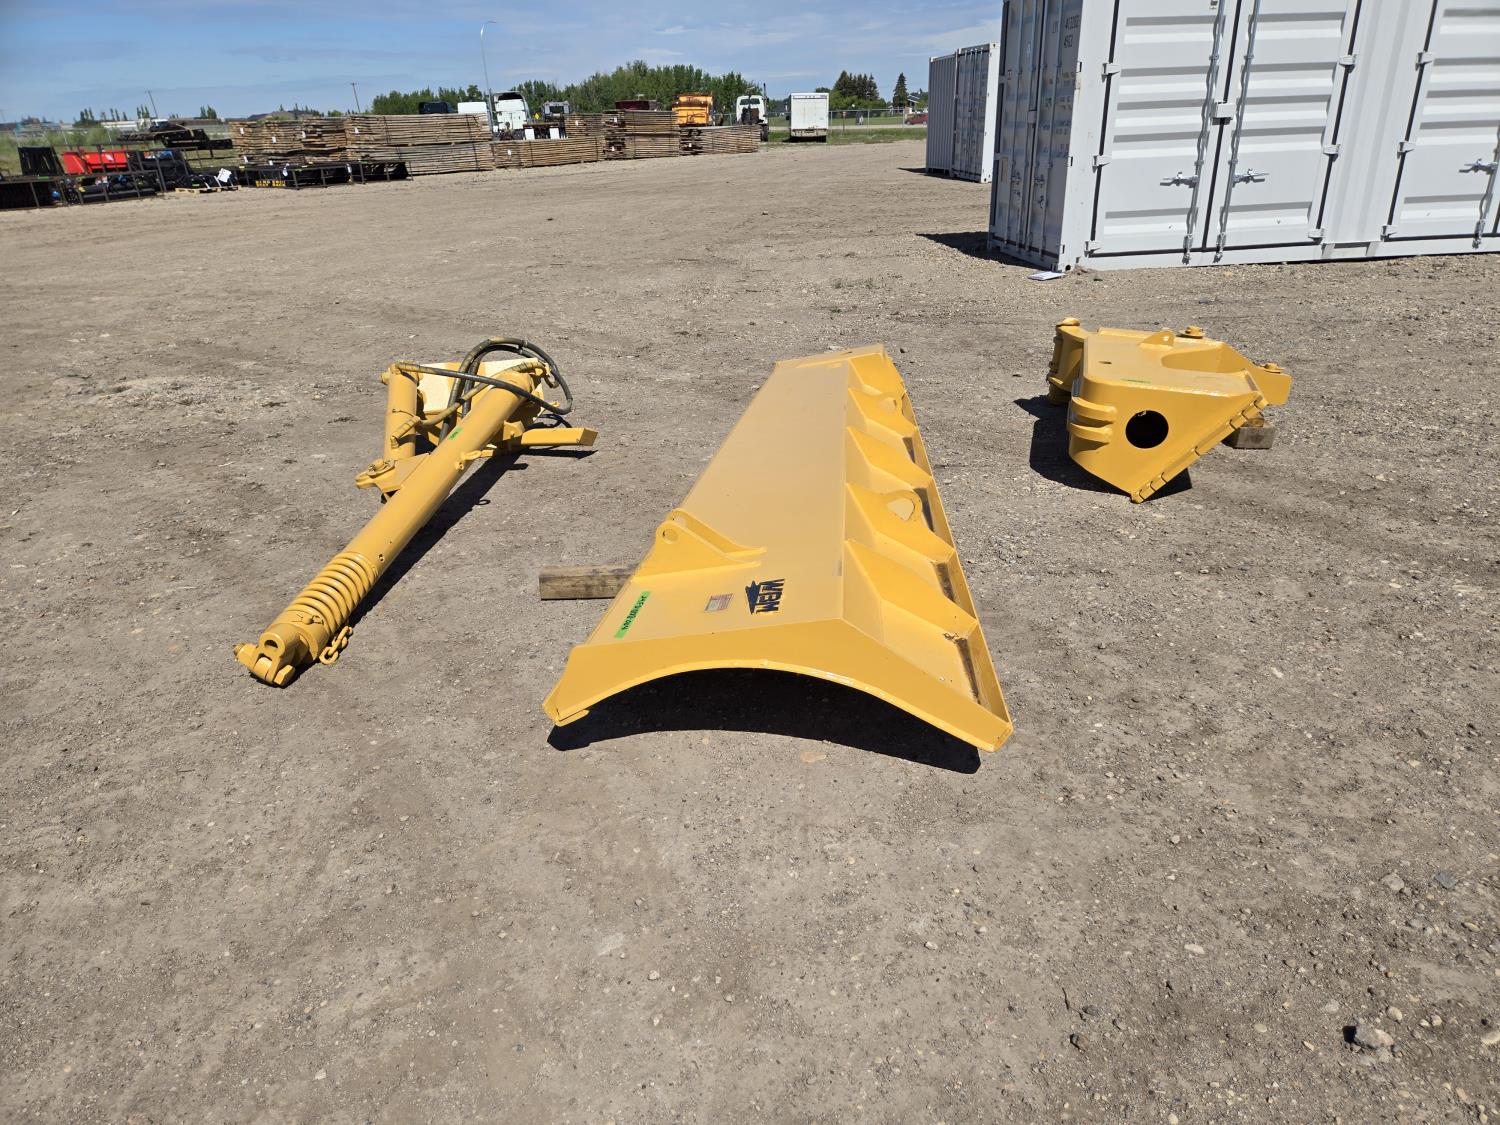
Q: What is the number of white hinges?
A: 9